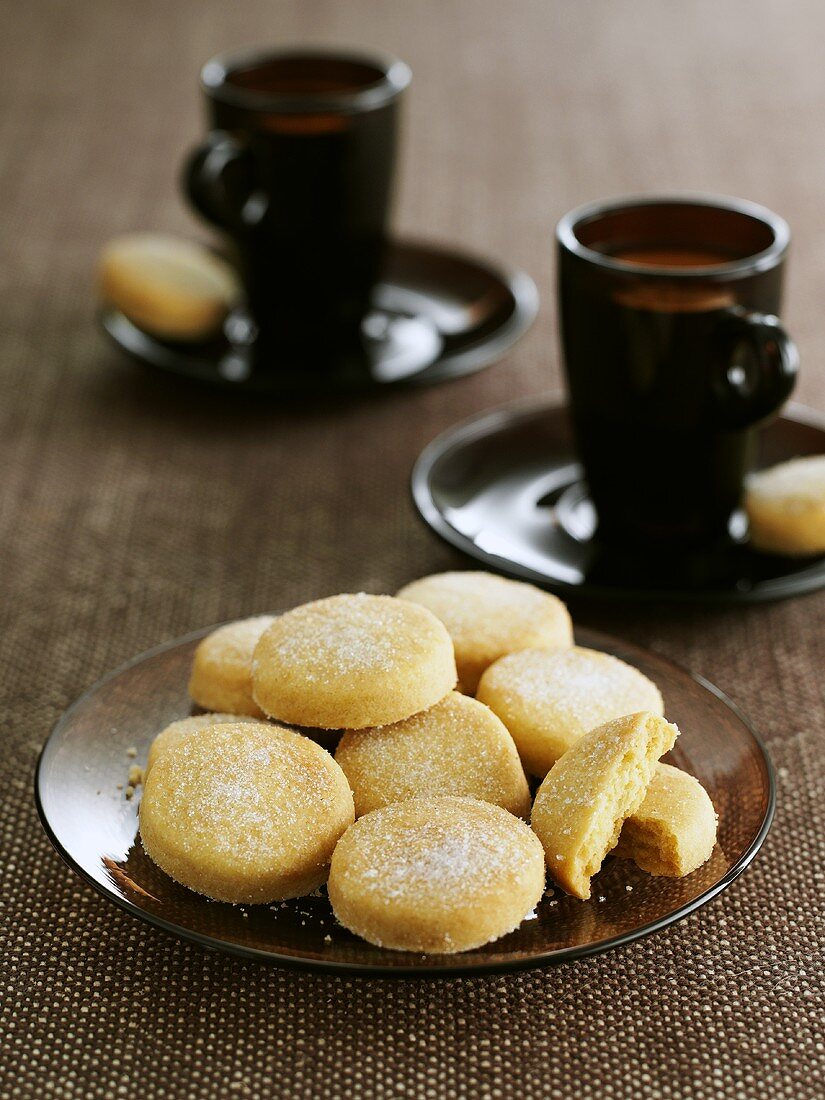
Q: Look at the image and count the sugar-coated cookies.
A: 11